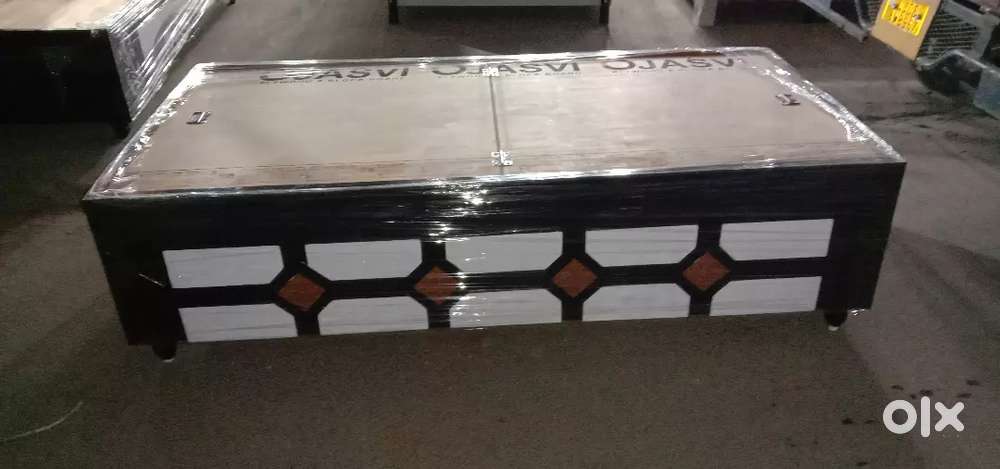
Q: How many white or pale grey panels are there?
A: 10